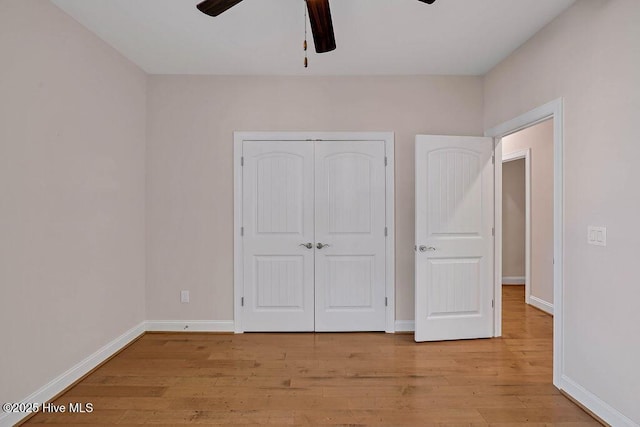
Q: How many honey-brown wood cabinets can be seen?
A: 0